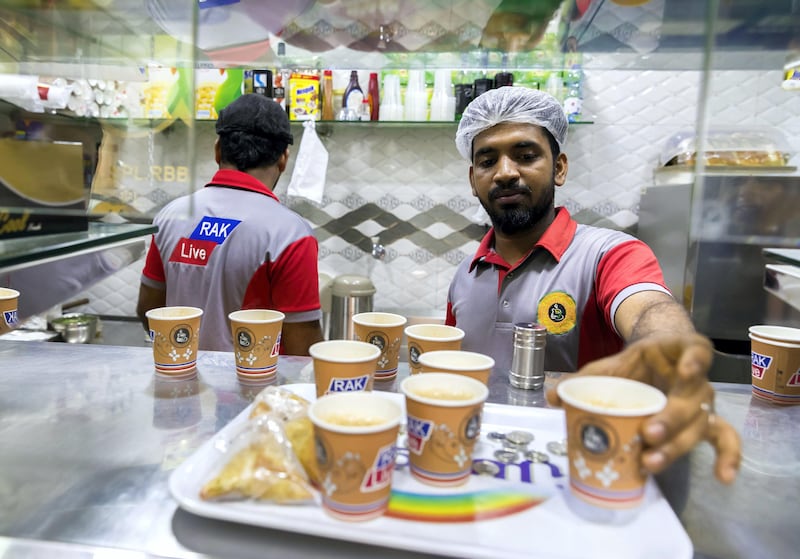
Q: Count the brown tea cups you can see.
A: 11